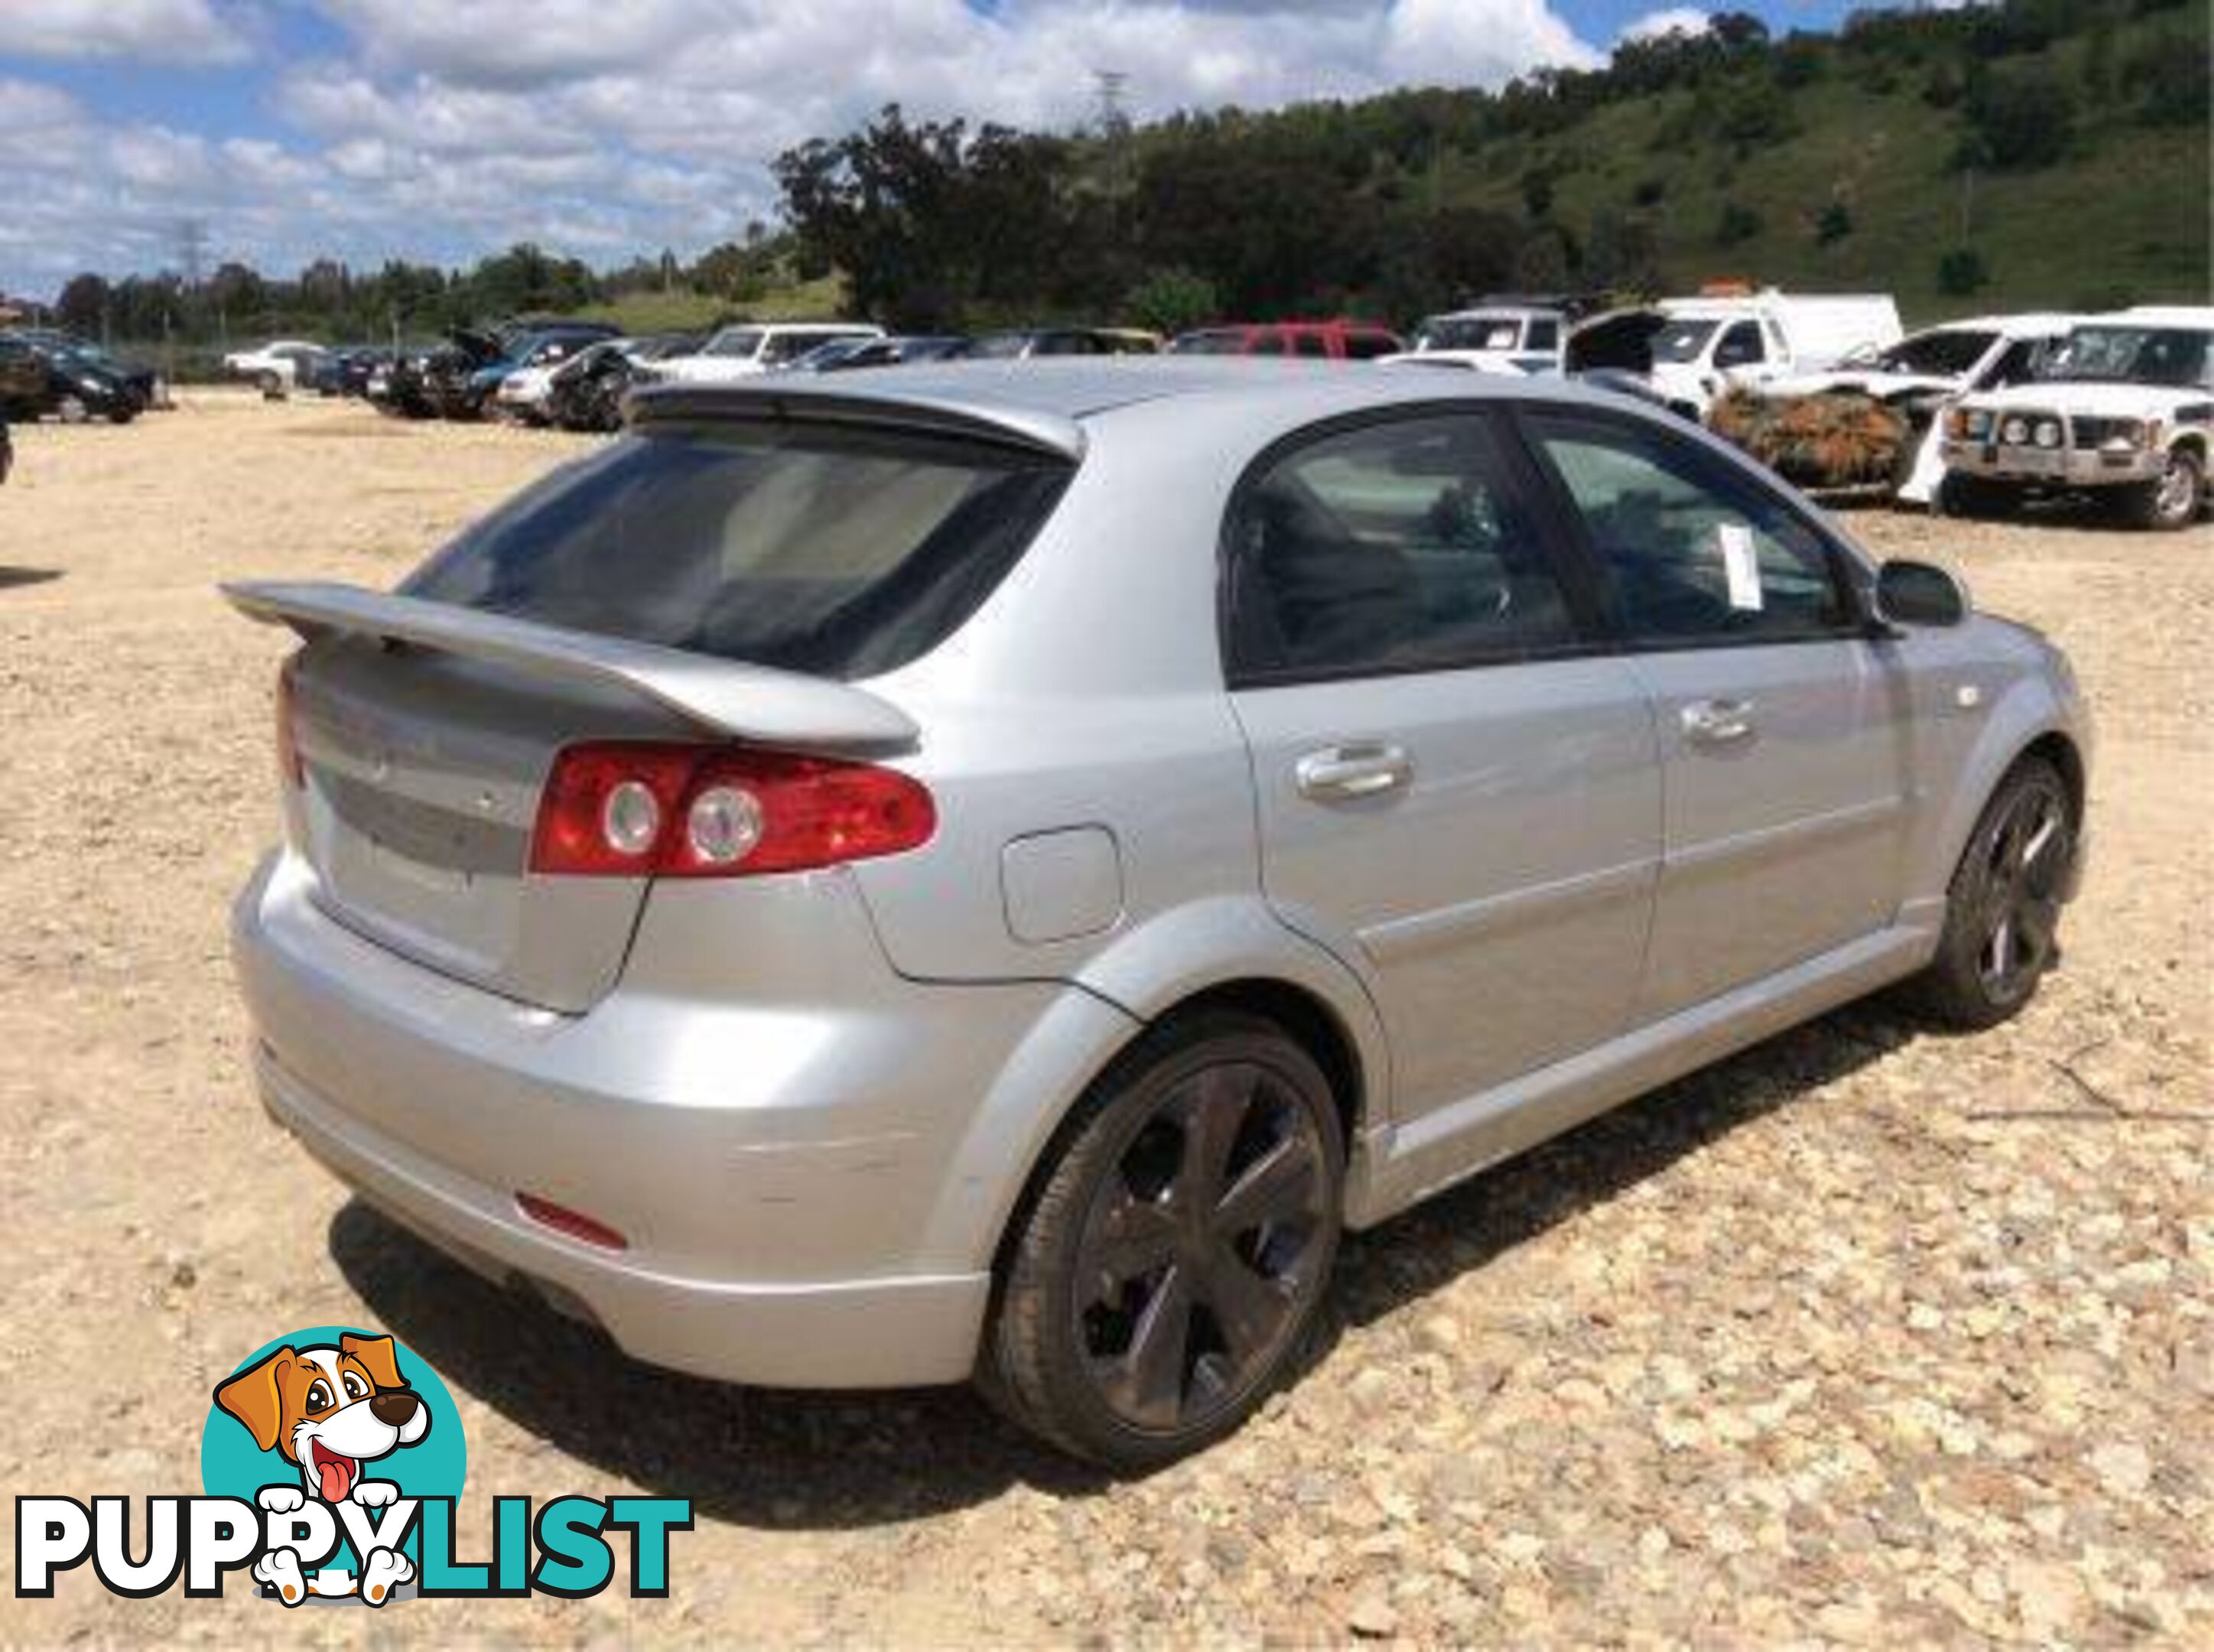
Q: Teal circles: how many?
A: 1